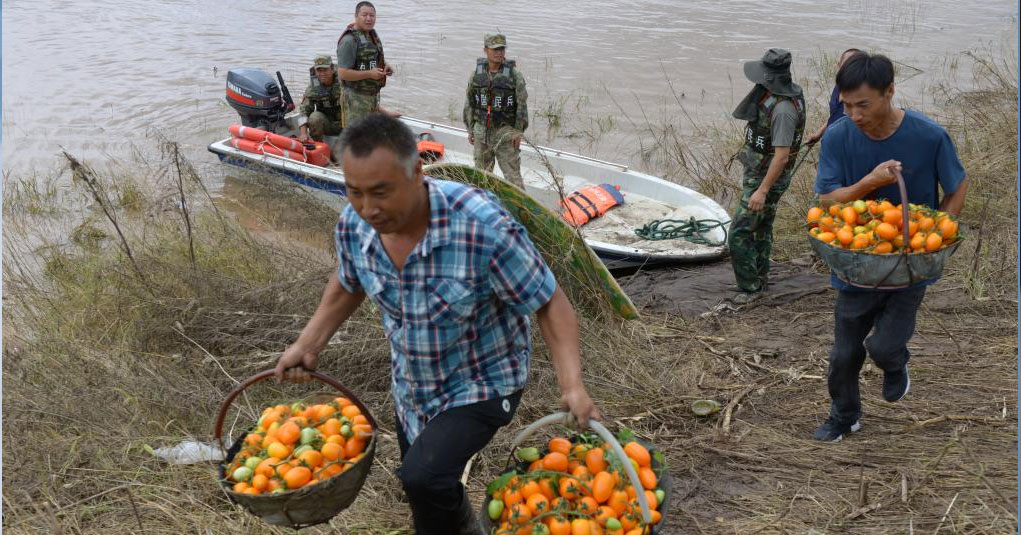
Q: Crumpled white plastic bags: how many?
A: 1